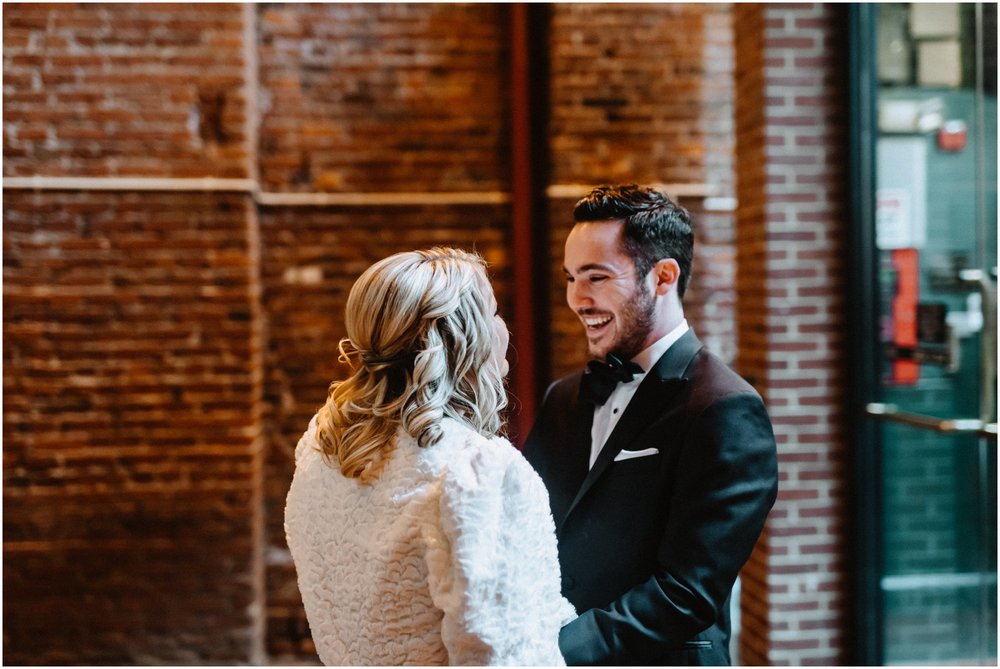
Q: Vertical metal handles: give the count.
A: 1